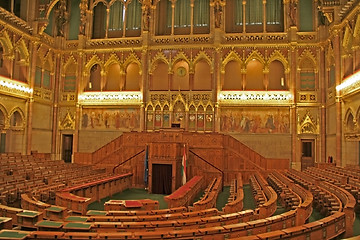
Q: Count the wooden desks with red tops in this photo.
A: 3